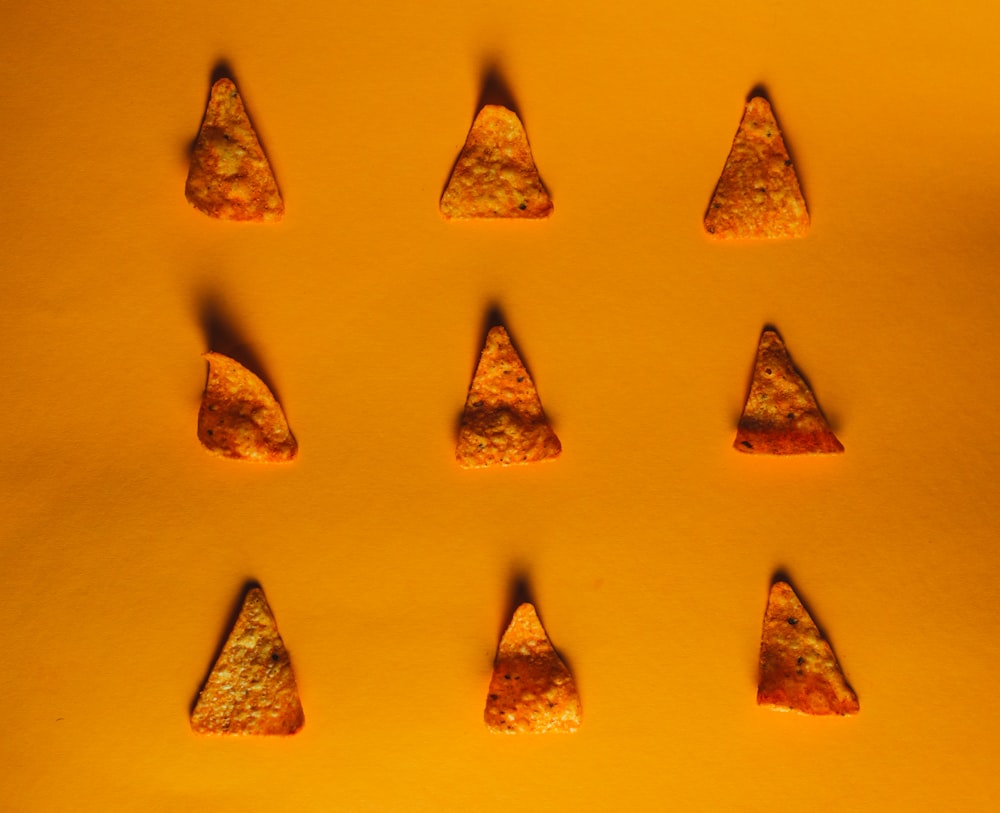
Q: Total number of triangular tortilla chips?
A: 9